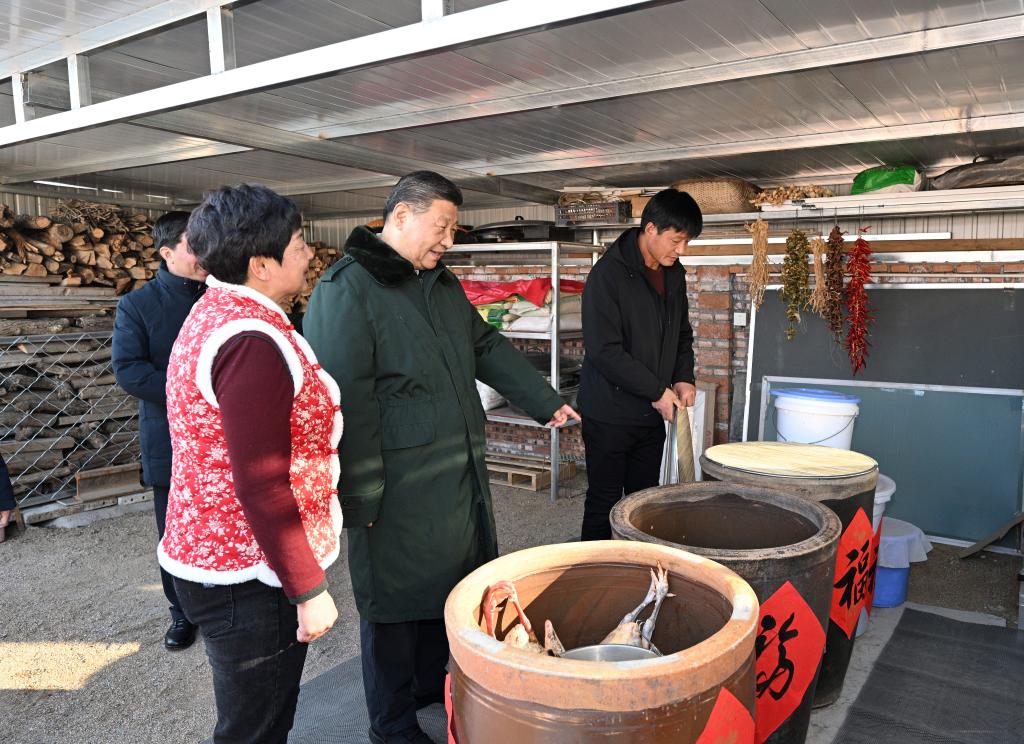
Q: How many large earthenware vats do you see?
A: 3